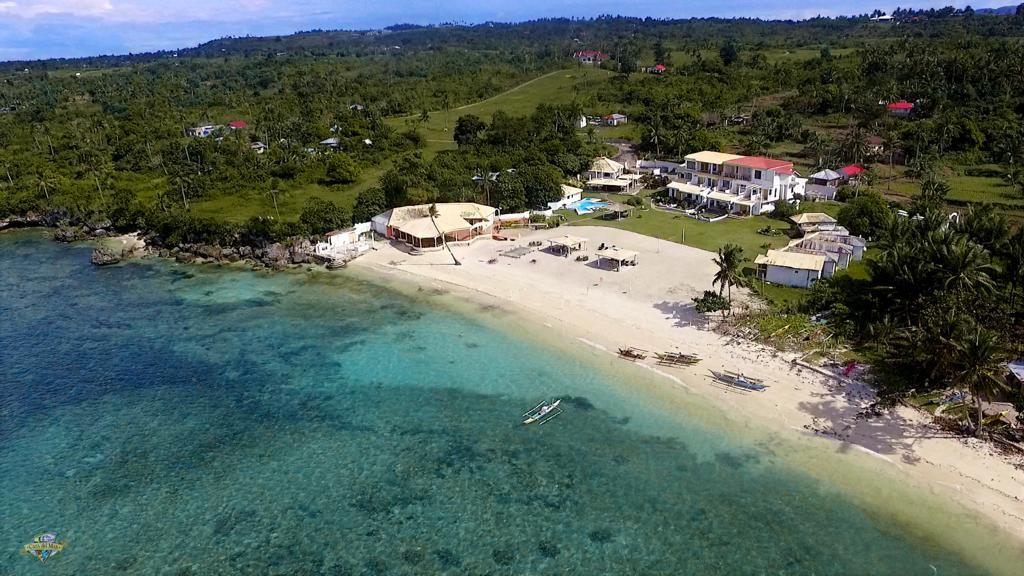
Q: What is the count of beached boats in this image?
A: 3